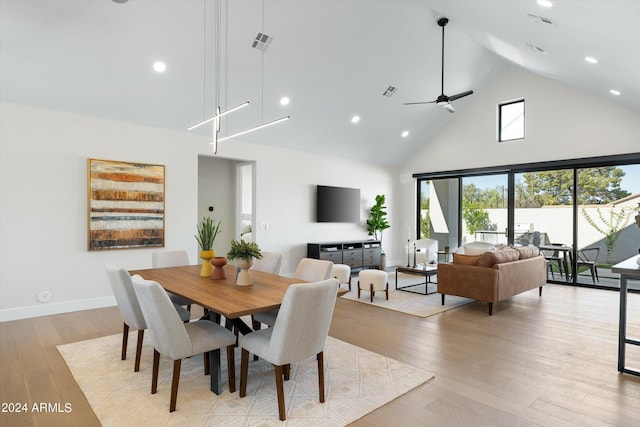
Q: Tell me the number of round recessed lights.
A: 7